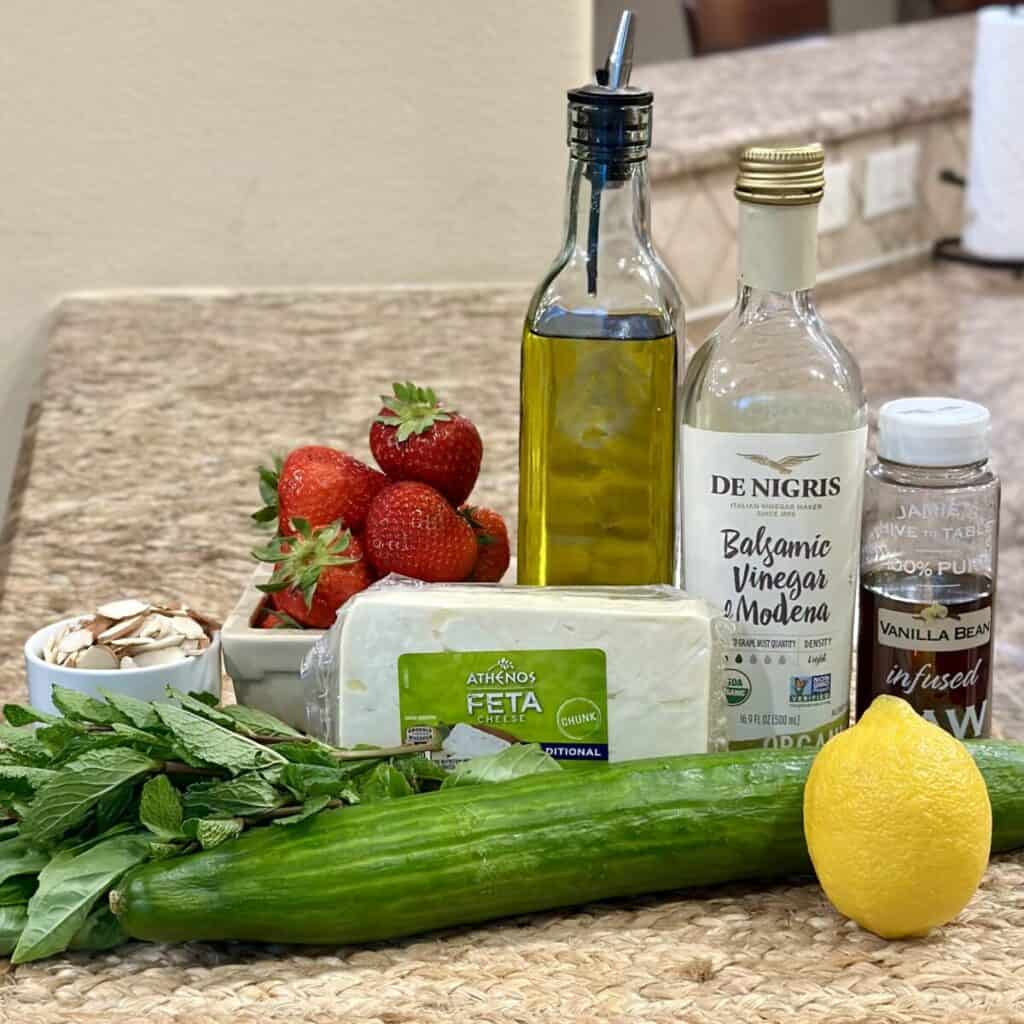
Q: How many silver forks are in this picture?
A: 0